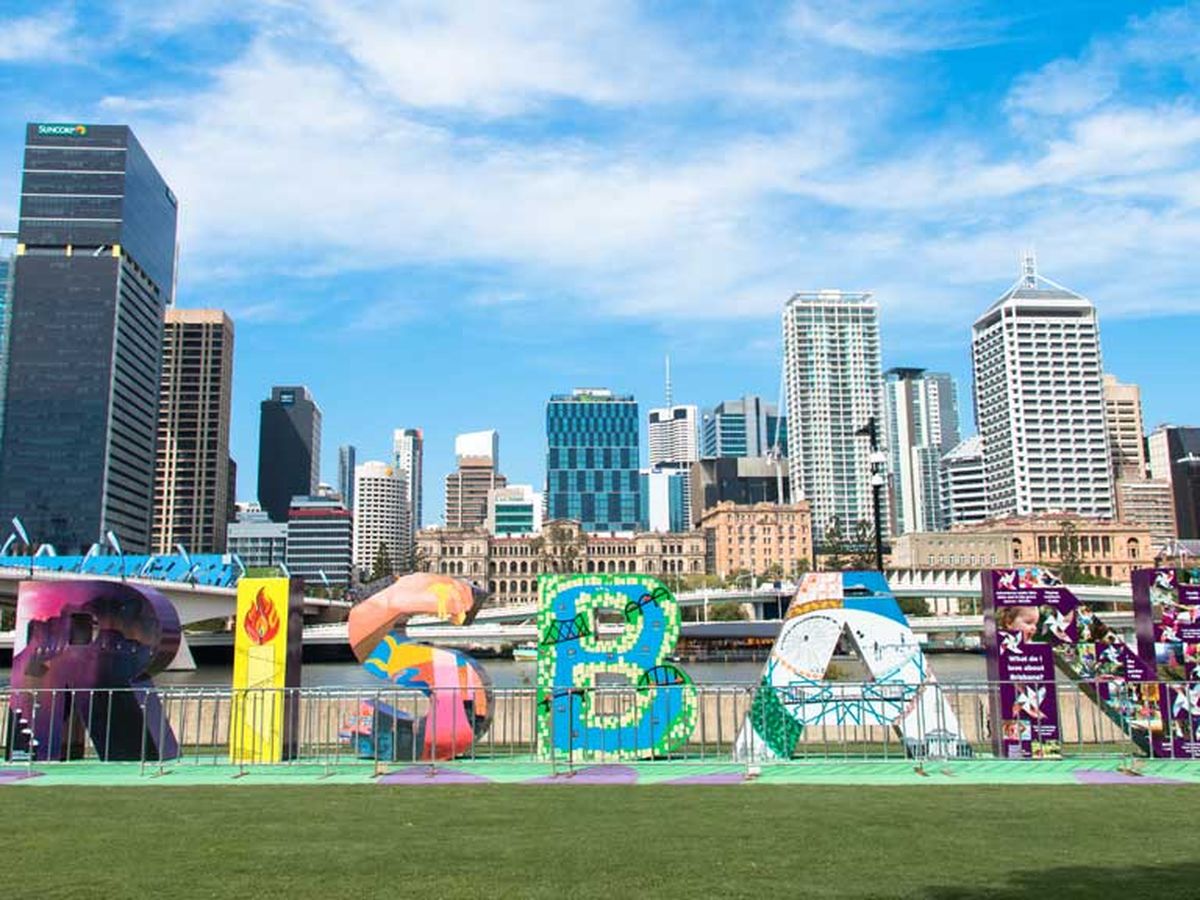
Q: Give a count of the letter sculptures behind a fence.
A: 6